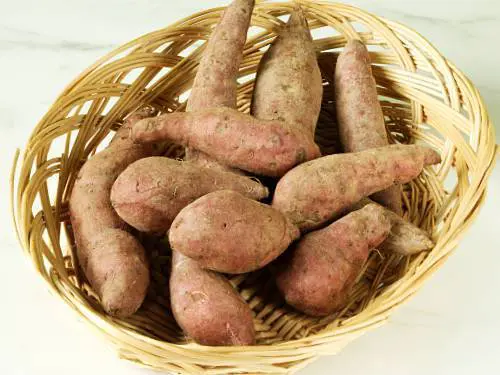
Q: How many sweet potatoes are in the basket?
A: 11